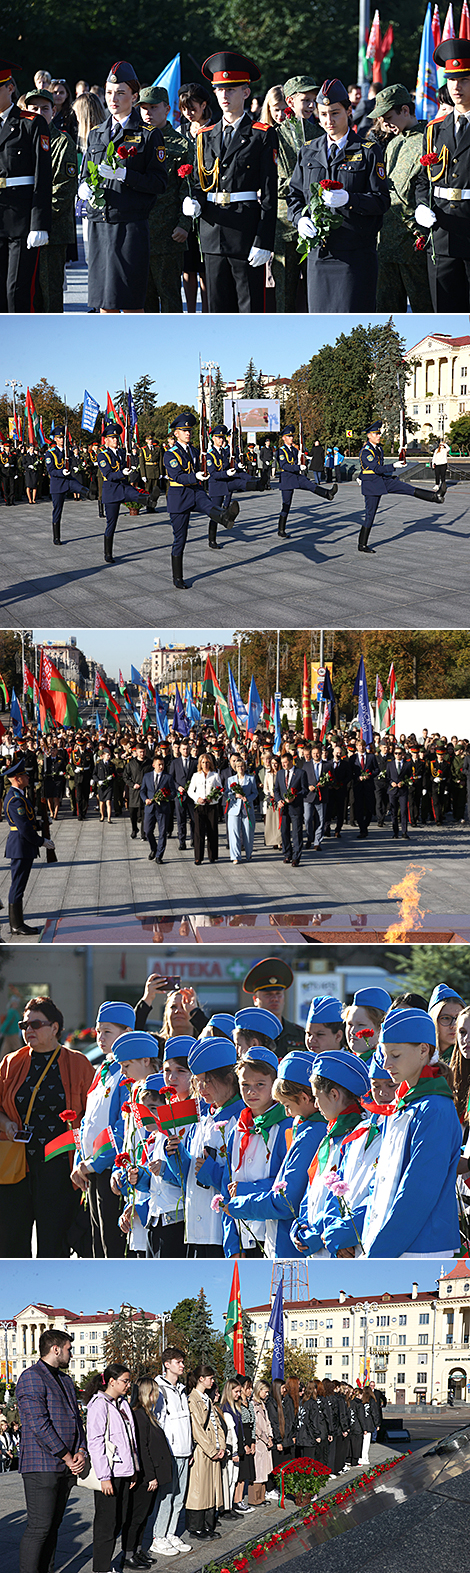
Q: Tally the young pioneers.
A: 15